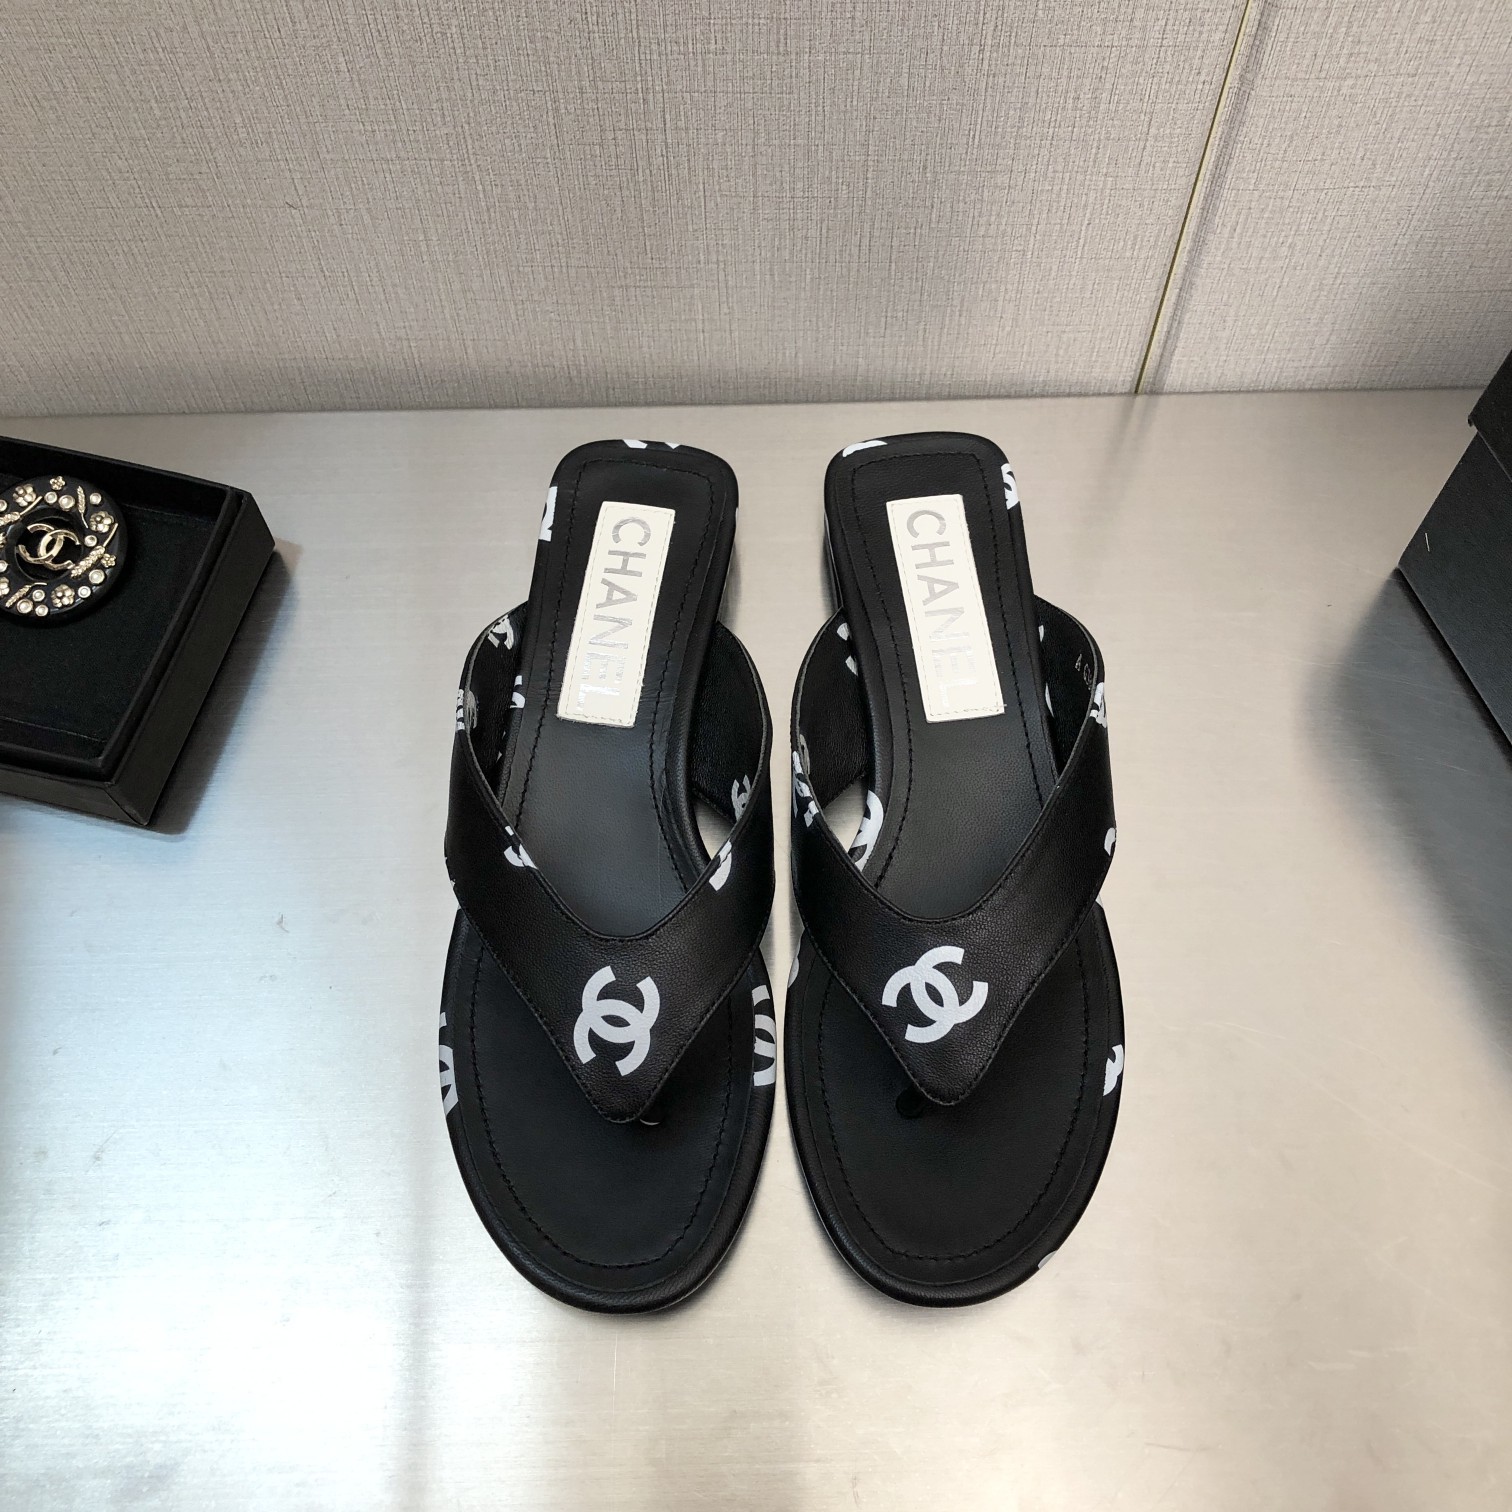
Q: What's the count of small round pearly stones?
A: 11